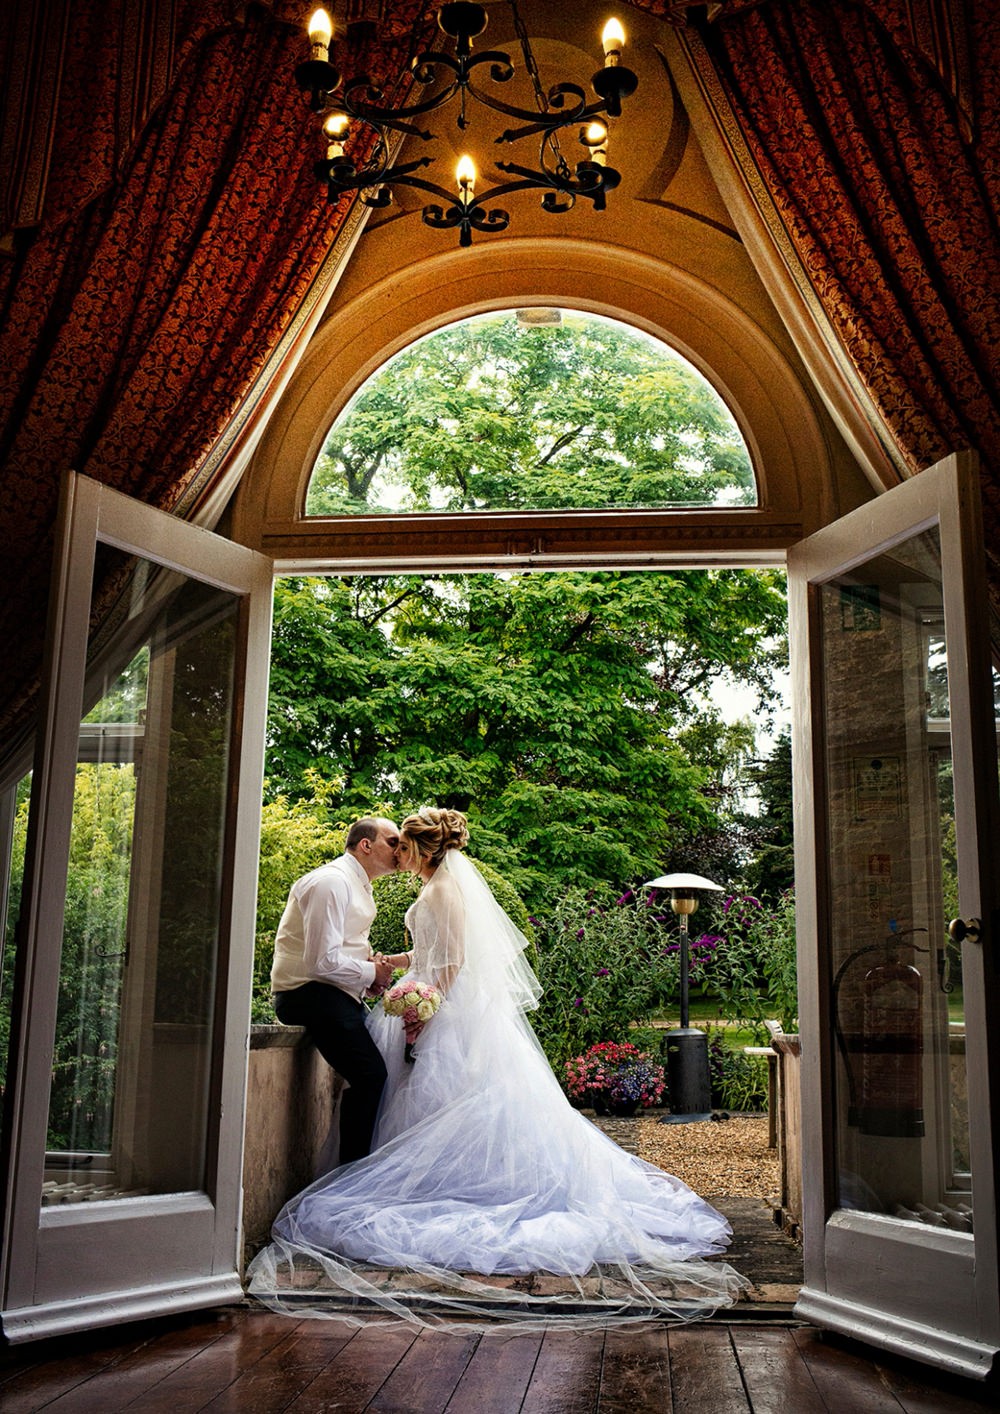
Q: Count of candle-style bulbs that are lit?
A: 5